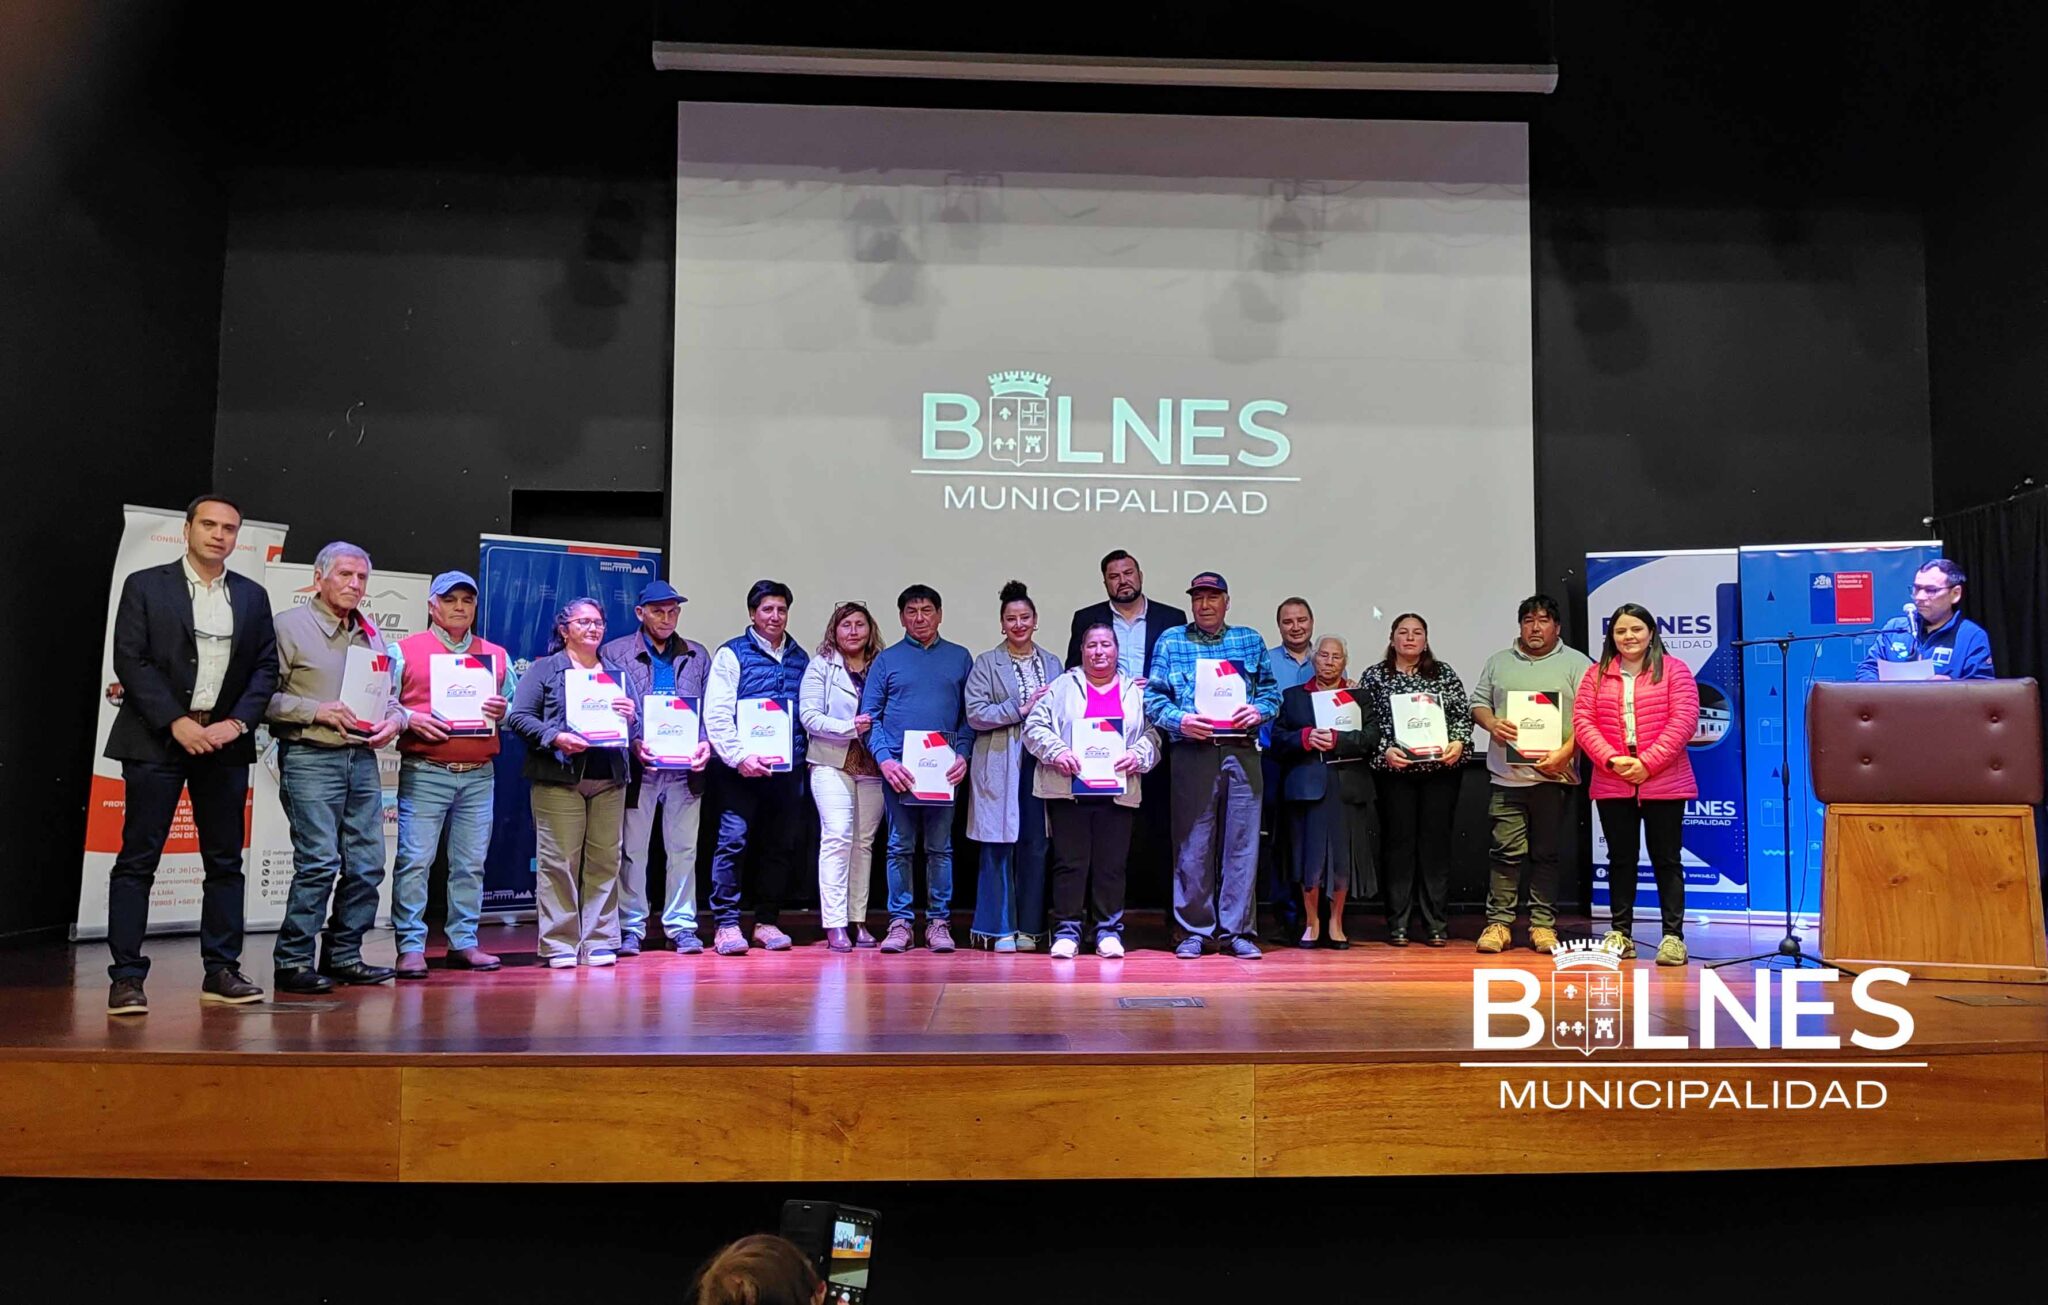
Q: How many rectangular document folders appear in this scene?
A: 11